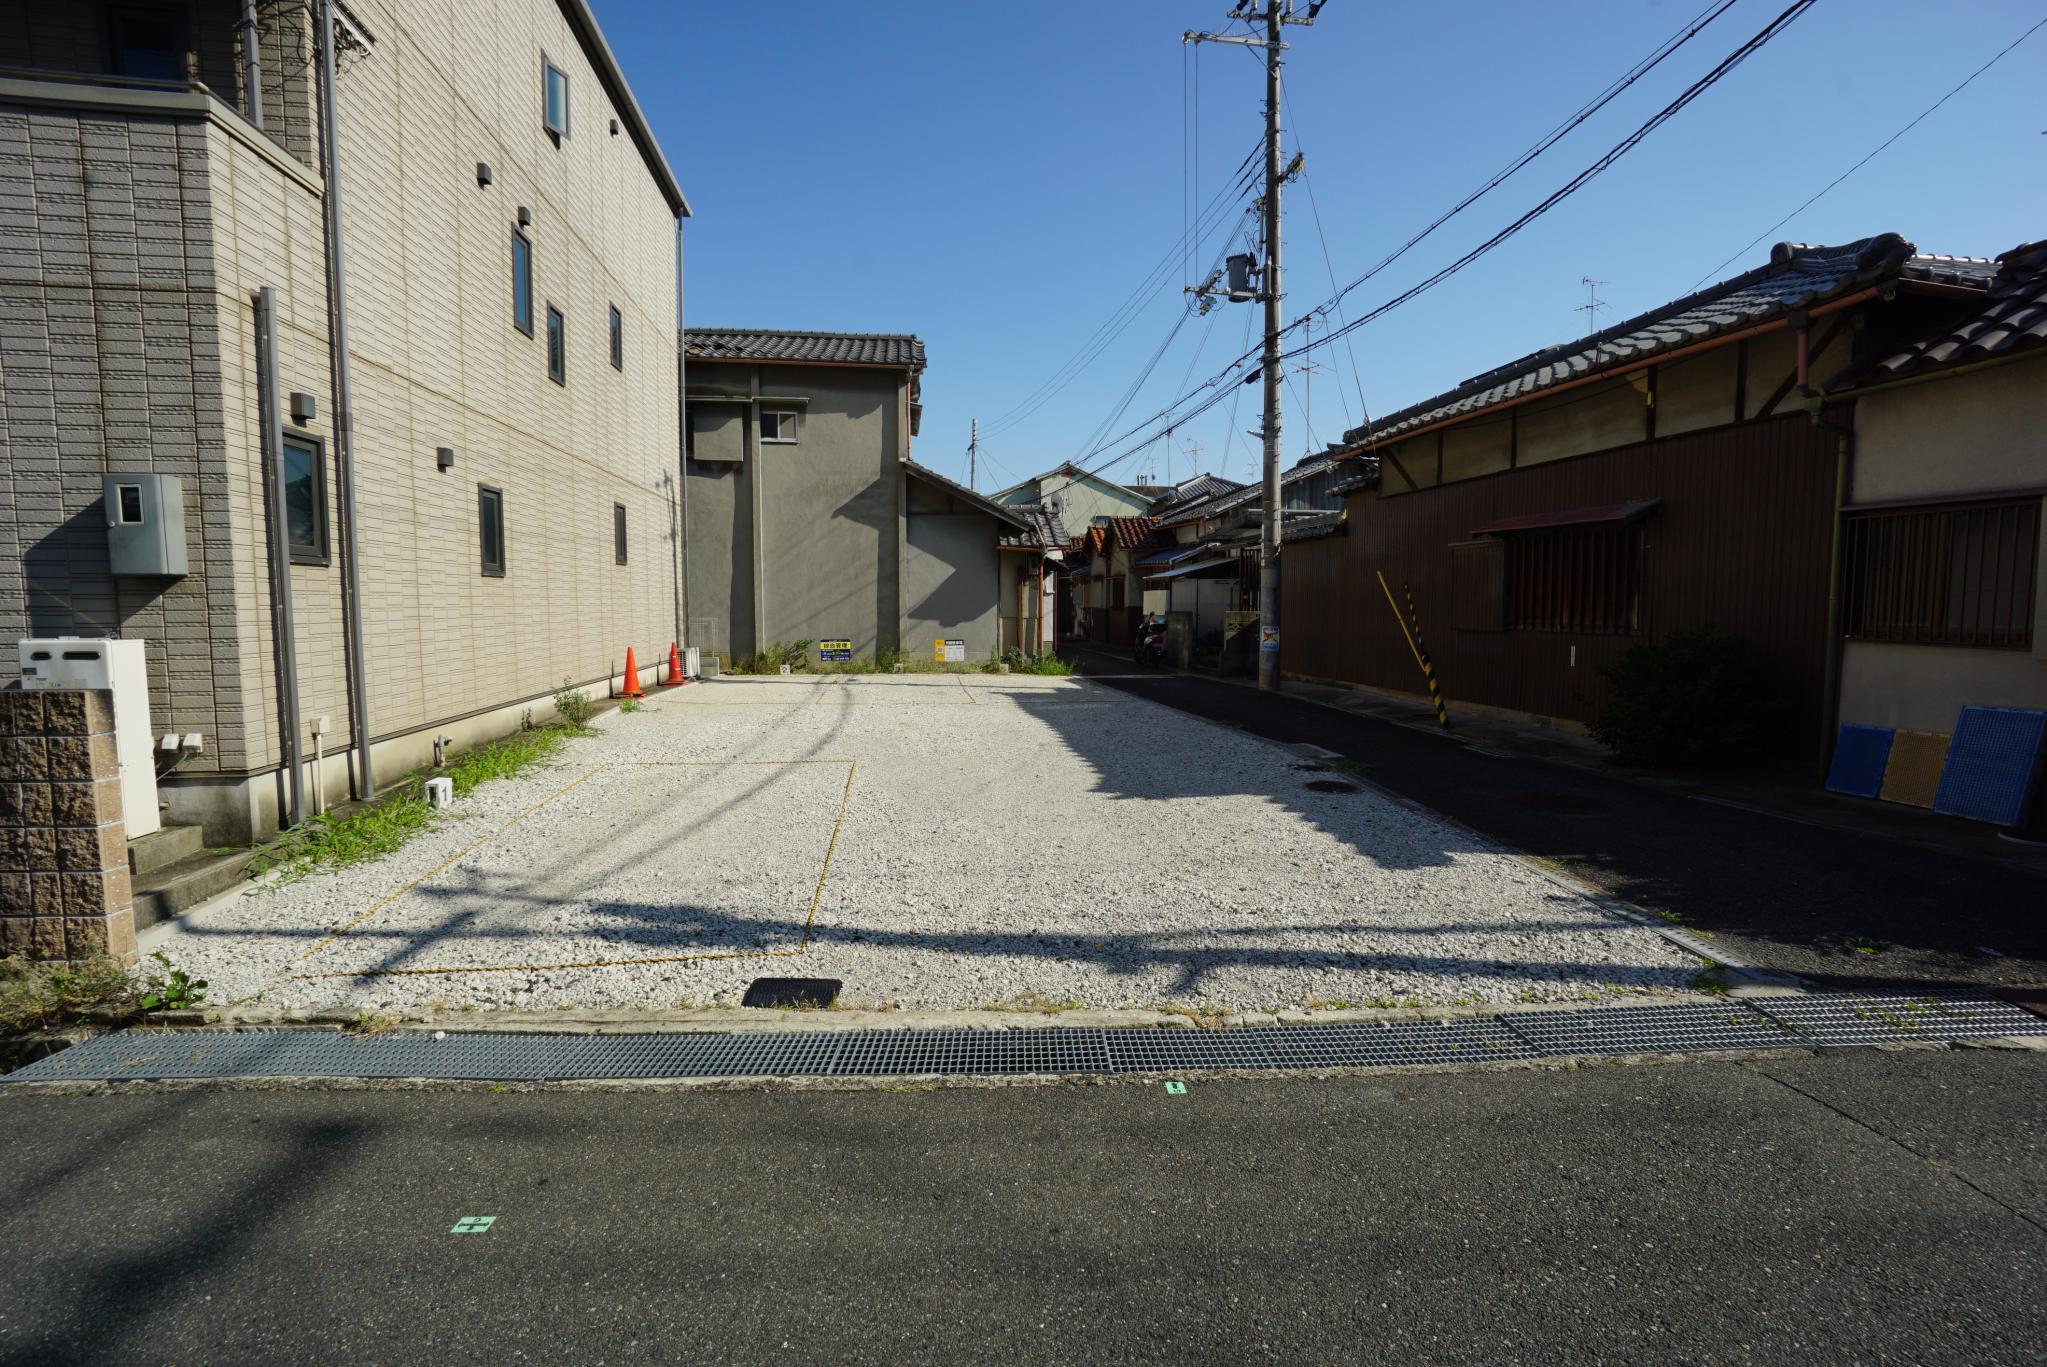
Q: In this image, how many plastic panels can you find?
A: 3